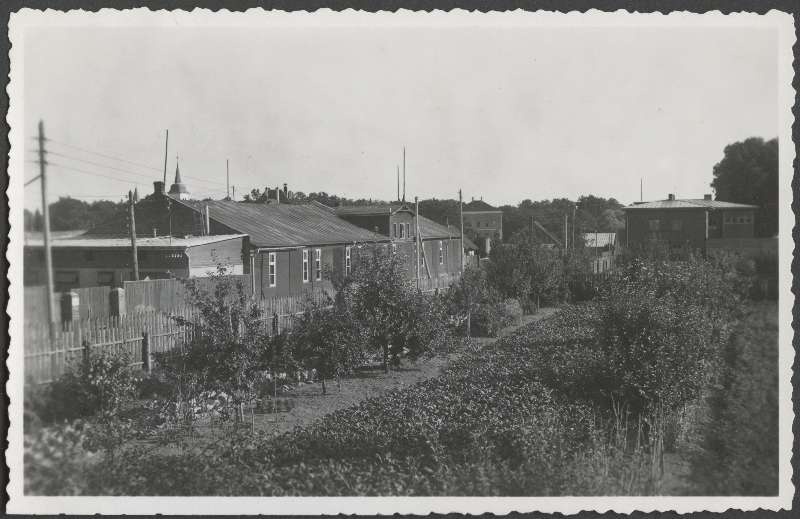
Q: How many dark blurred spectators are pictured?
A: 0